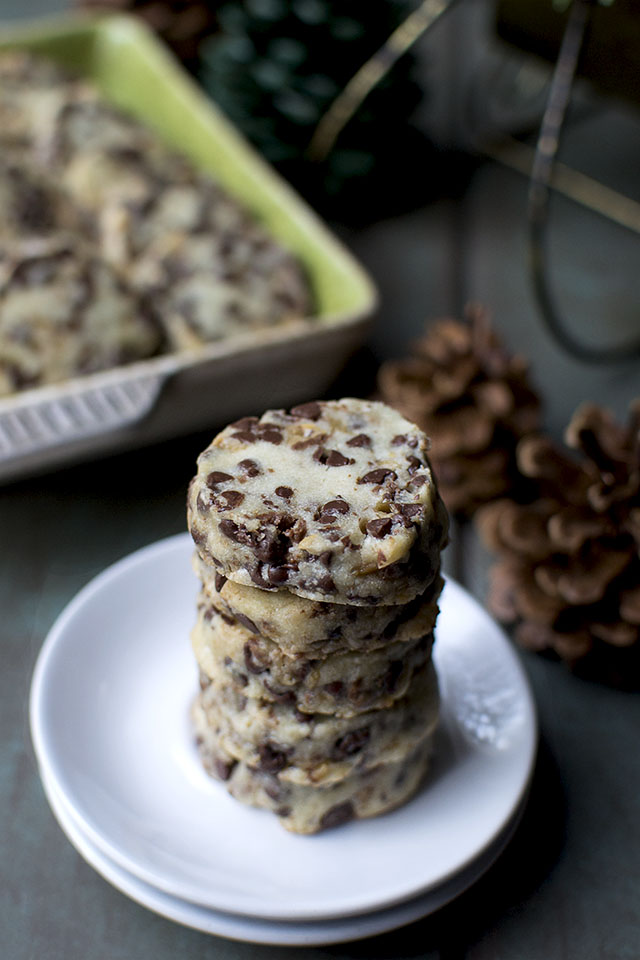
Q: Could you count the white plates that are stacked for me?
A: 2